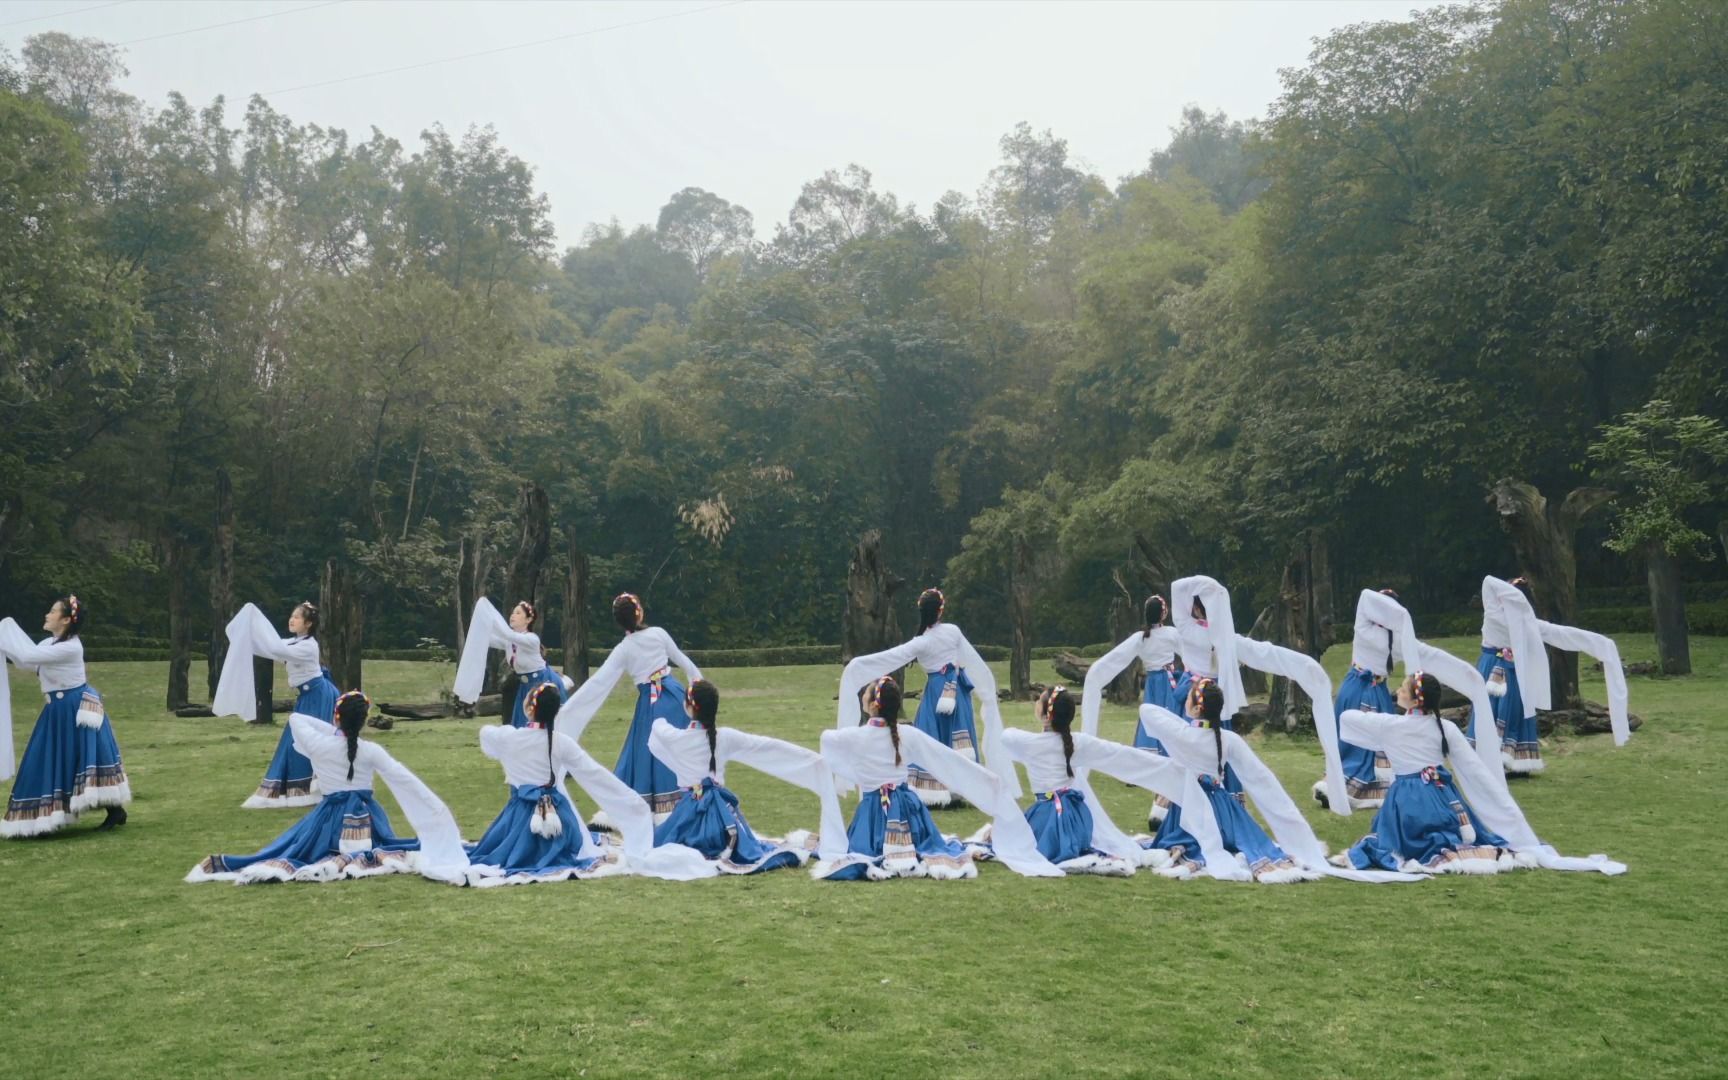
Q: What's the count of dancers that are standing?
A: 9